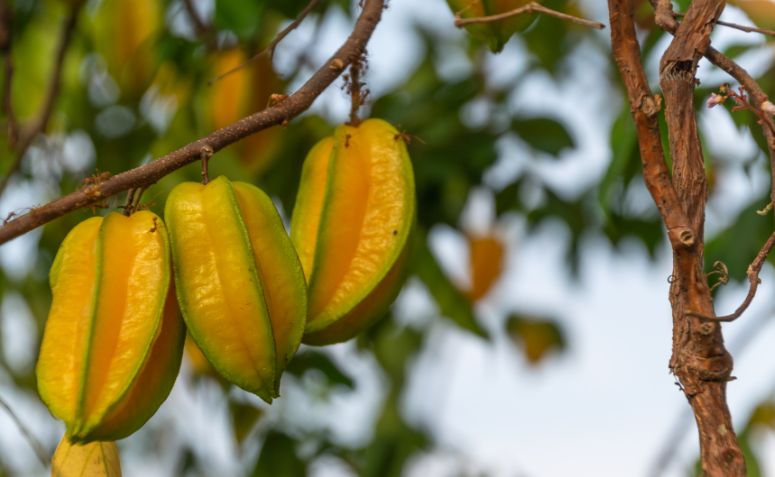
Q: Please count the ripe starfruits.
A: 3